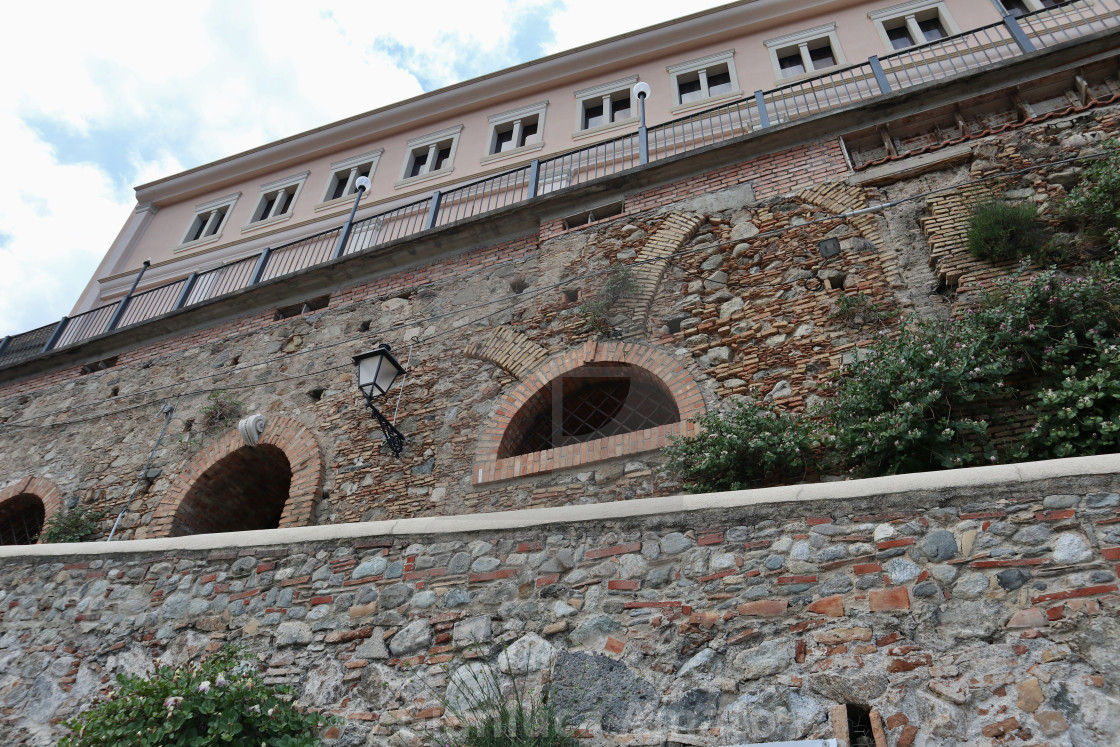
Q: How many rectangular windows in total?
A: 10